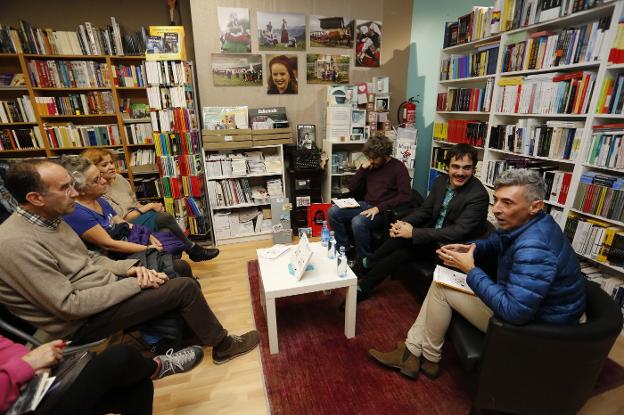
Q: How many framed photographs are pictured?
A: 7